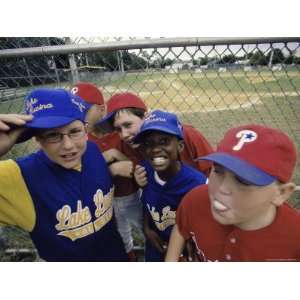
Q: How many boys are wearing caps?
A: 5